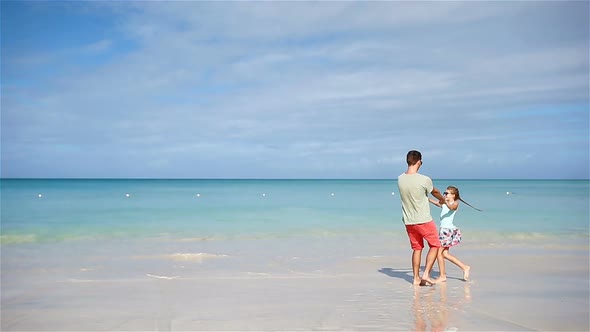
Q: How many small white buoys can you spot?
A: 7